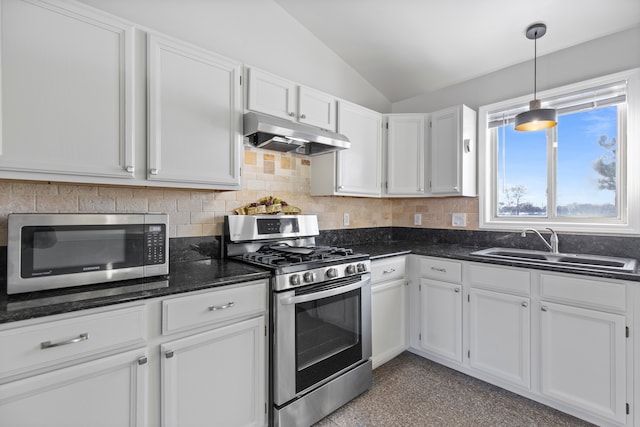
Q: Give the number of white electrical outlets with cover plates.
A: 3